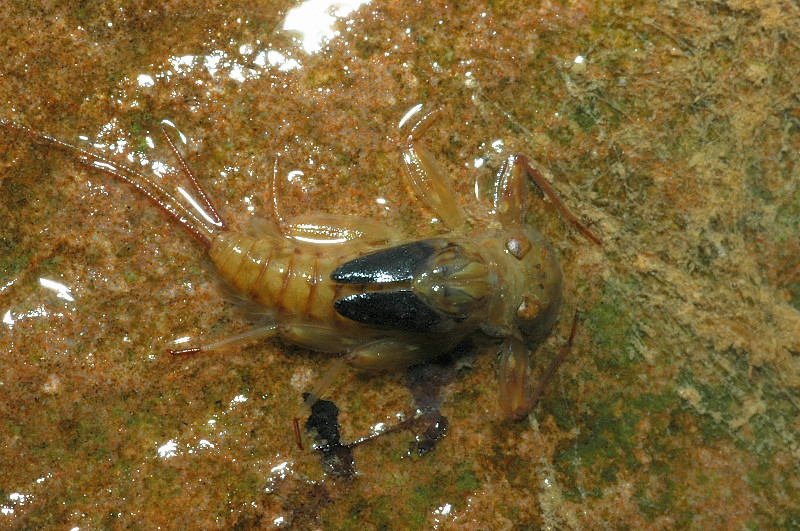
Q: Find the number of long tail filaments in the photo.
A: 3